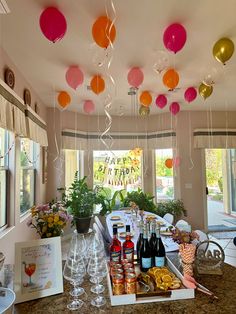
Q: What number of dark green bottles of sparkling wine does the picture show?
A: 4